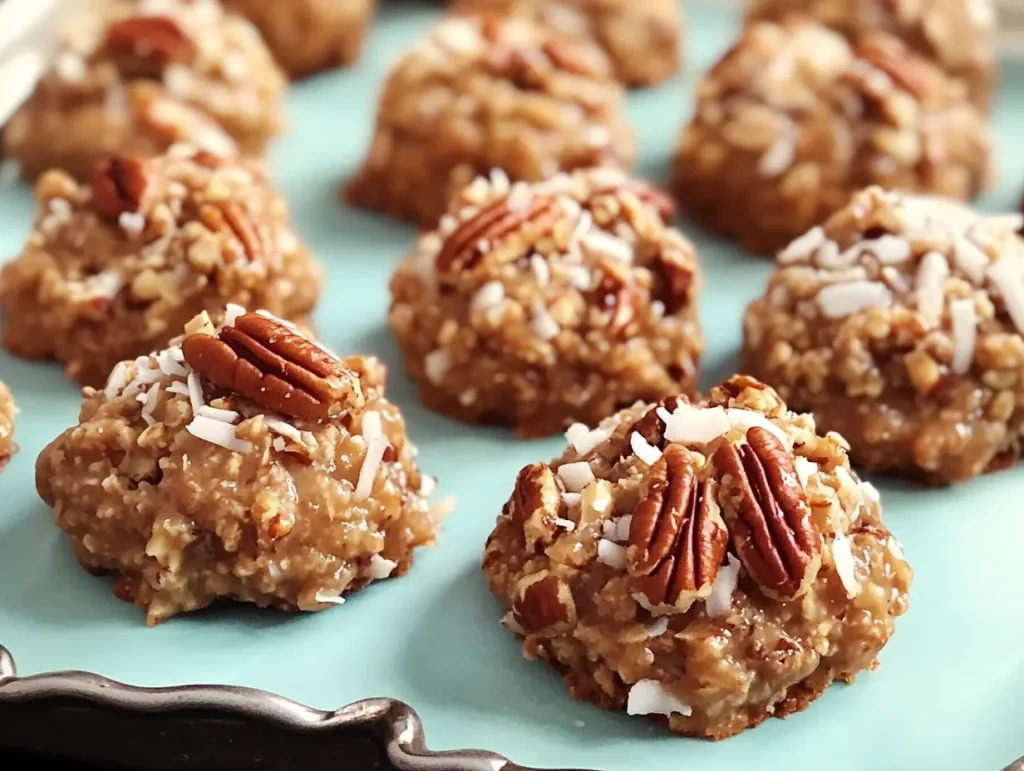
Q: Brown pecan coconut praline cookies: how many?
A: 12